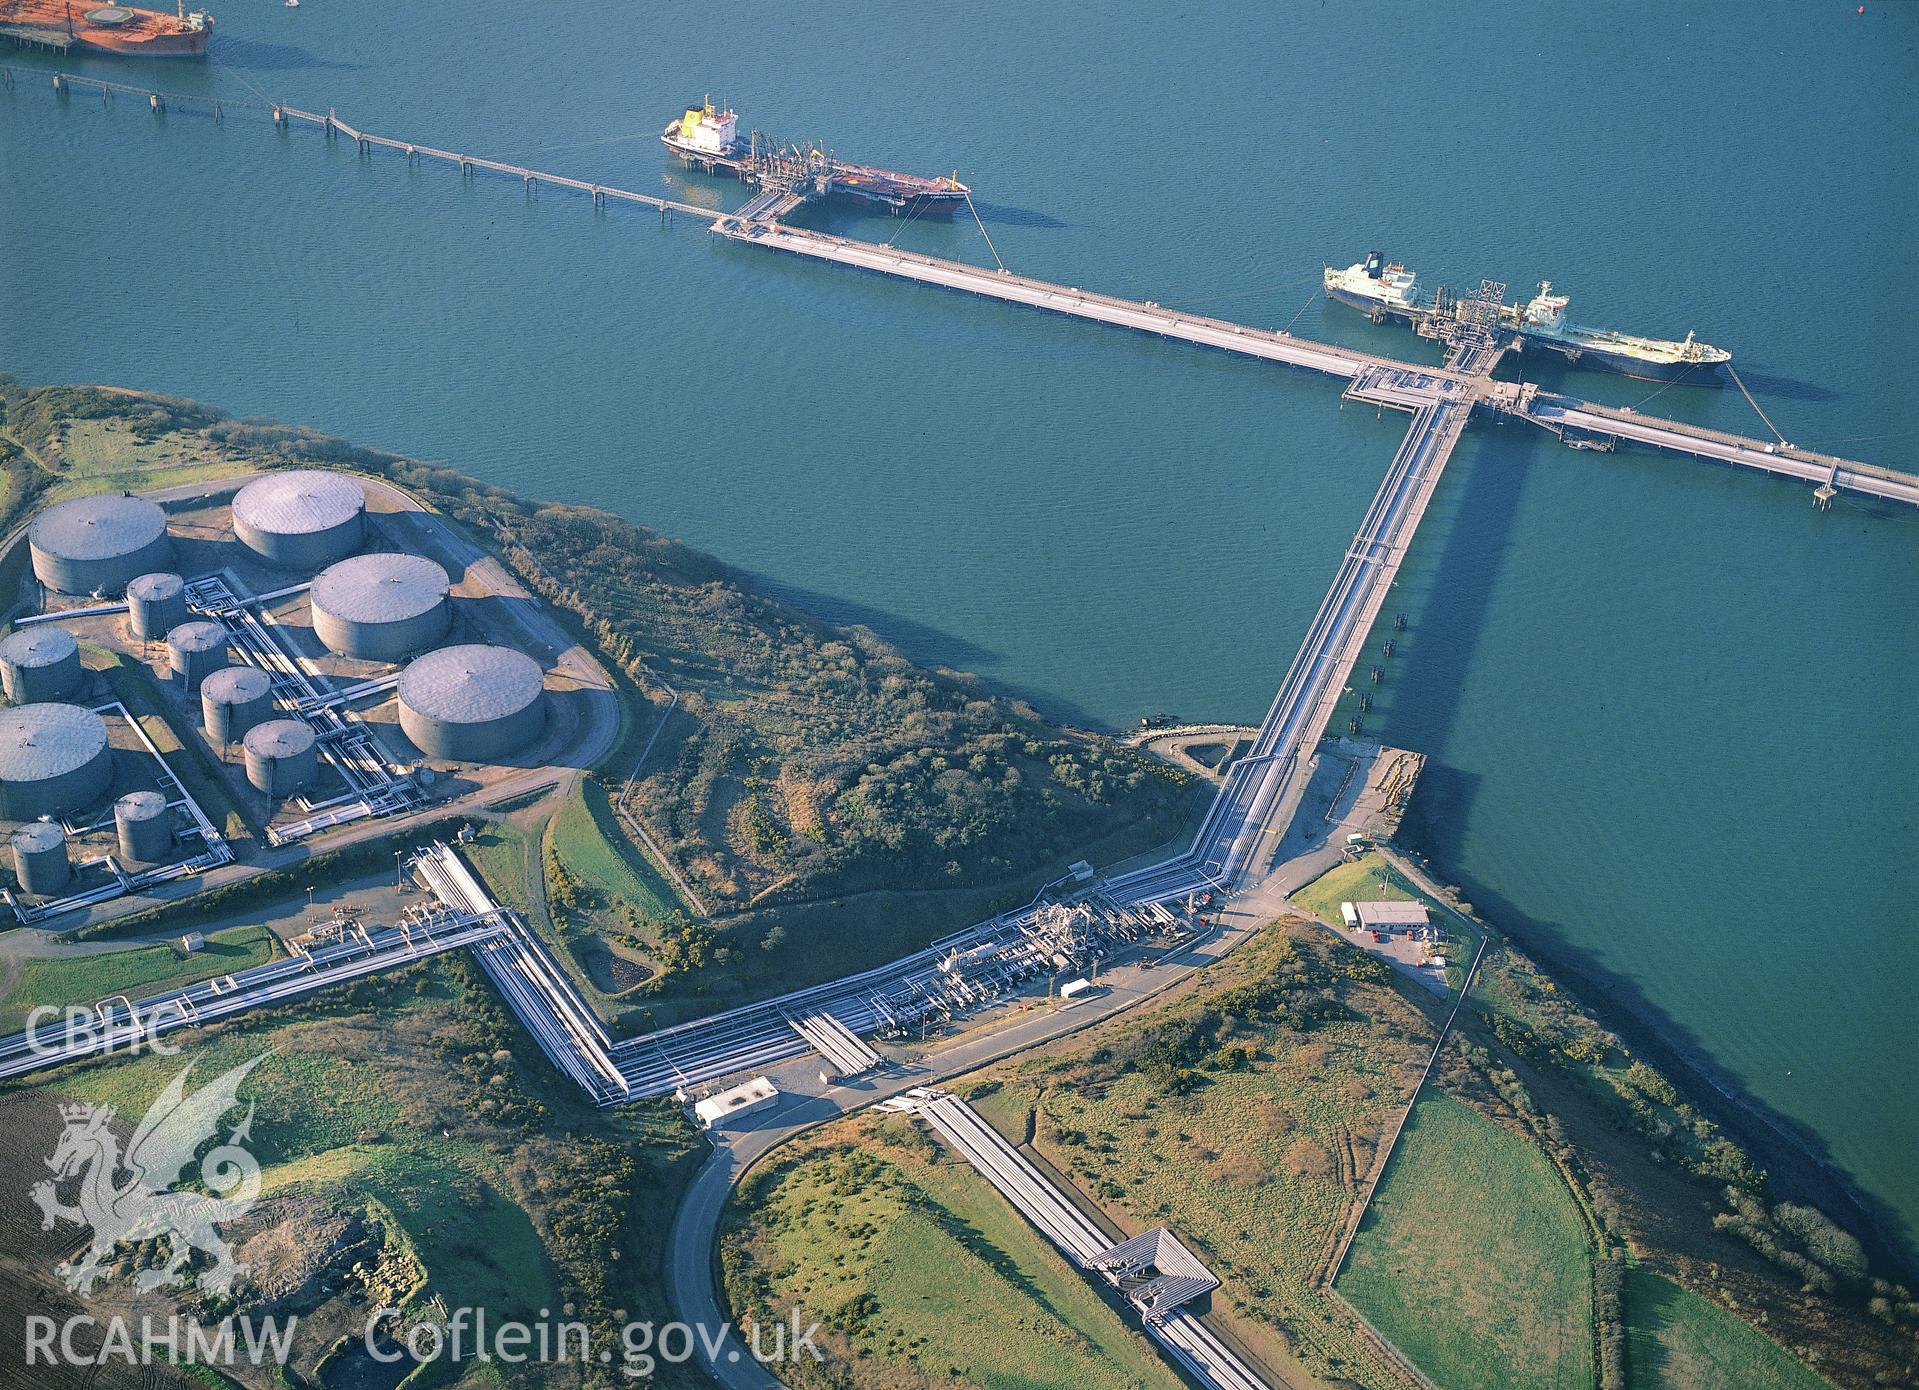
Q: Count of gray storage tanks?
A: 12